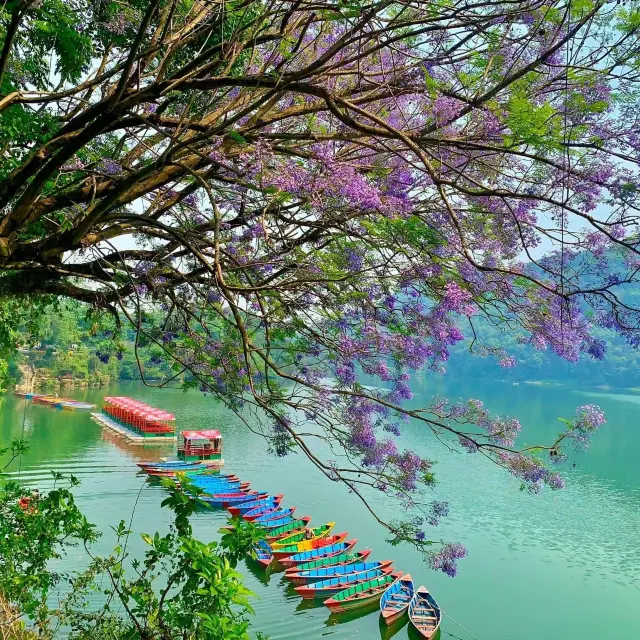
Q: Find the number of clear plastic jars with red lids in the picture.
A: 0